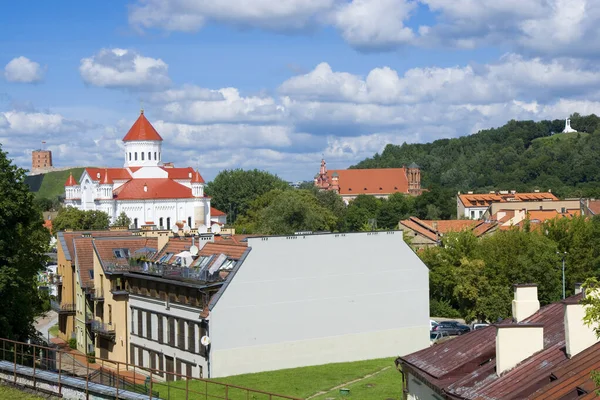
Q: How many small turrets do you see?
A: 3